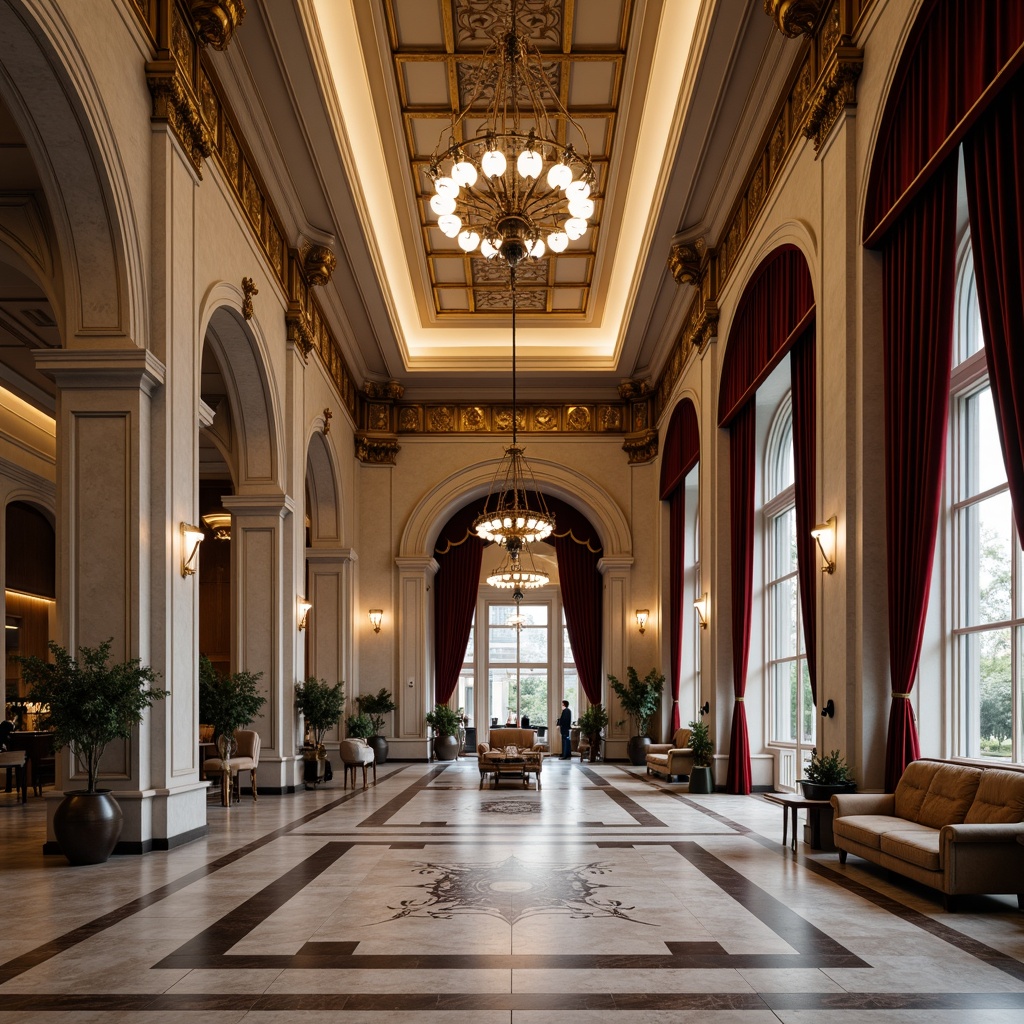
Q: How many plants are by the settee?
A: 1